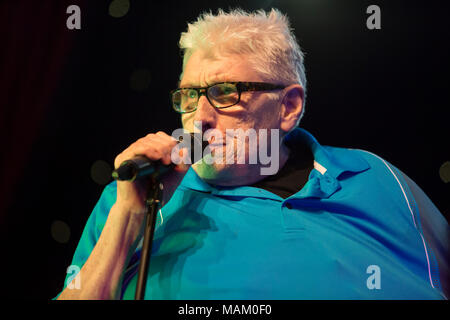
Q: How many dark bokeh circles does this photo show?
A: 5